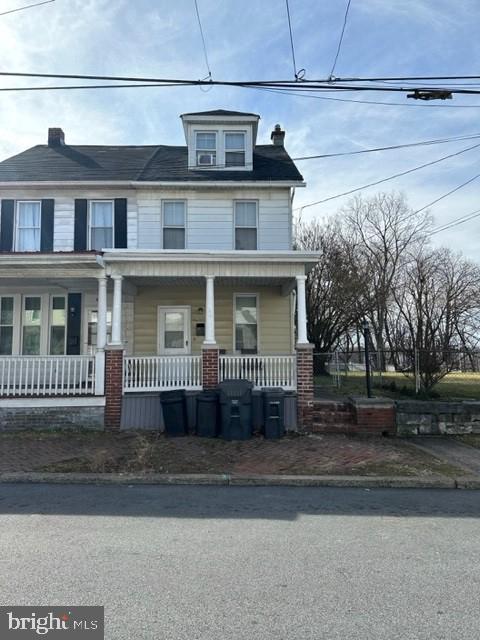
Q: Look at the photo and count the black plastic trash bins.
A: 4